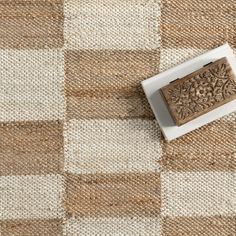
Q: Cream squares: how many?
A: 7